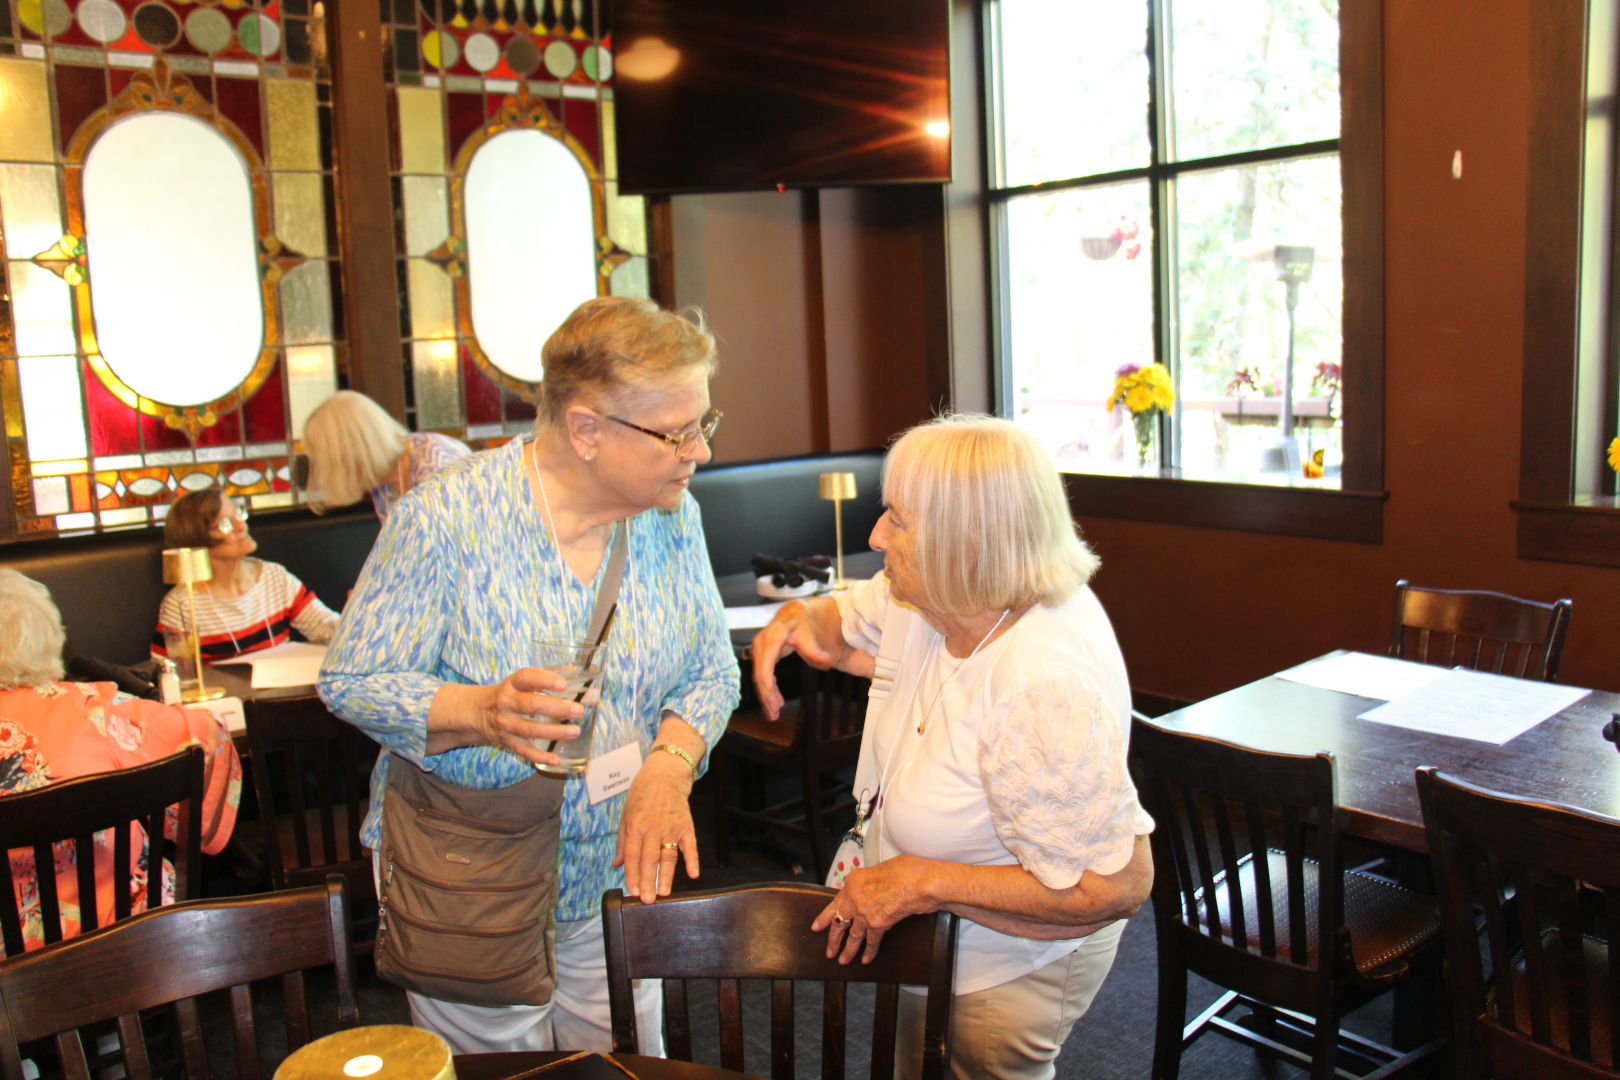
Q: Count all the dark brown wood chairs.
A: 8